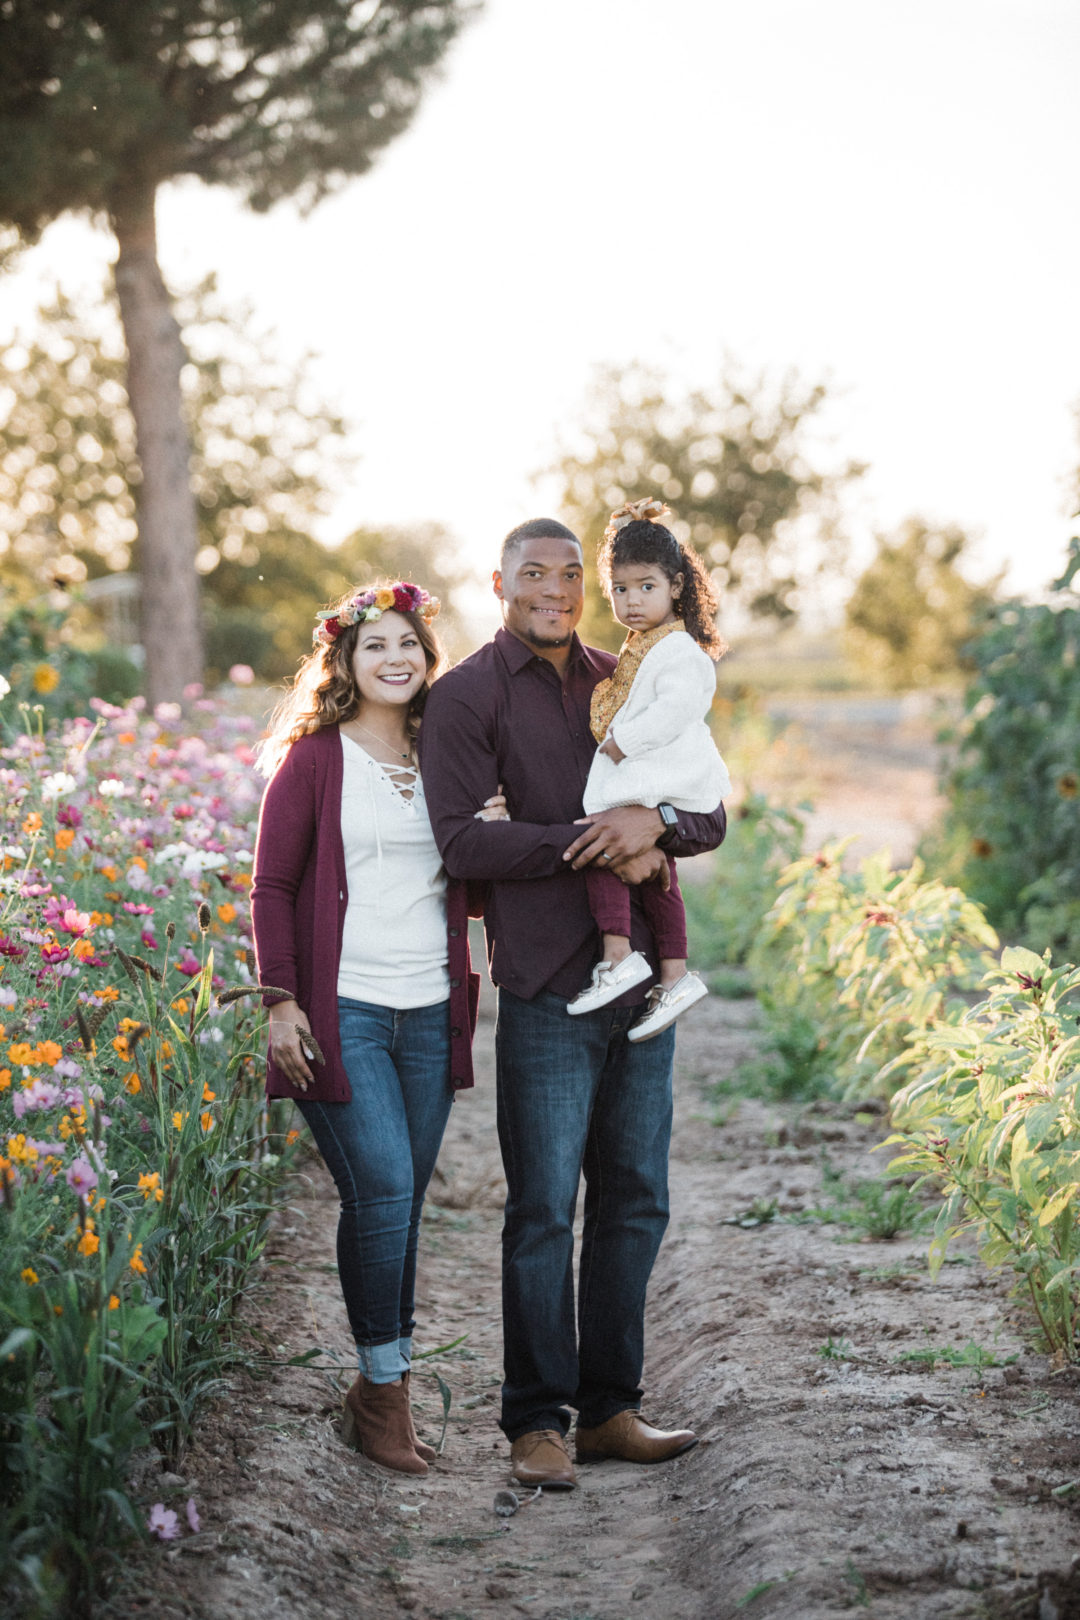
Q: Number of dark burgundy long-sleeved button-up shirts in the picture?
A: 1